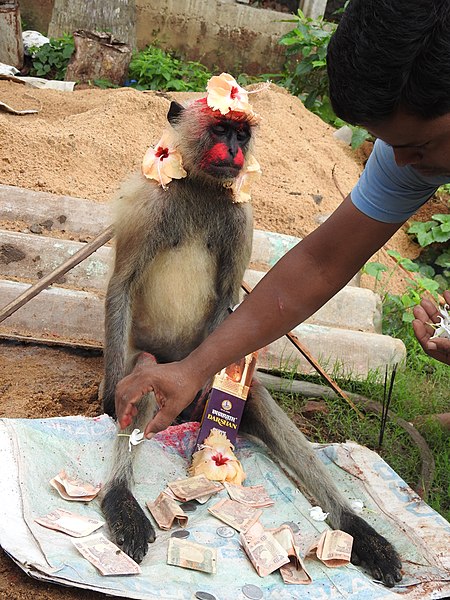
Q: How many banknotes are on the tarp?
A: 11